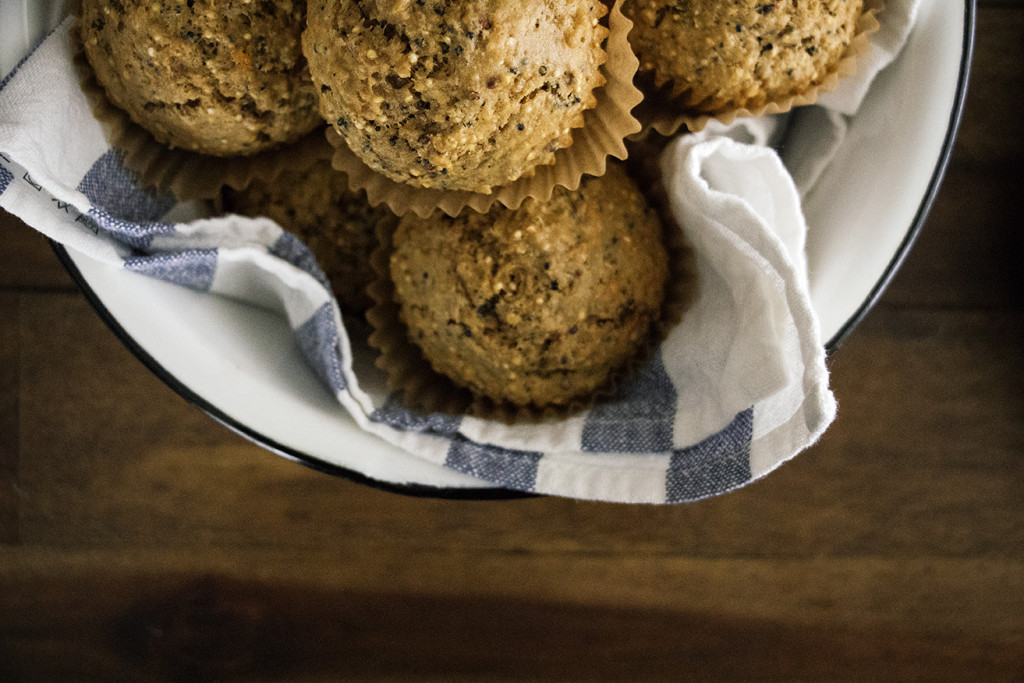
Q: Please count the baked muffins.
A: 5